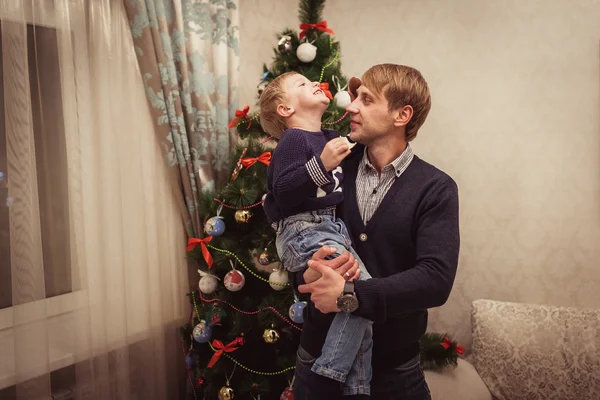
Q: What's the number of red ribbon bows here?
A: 7